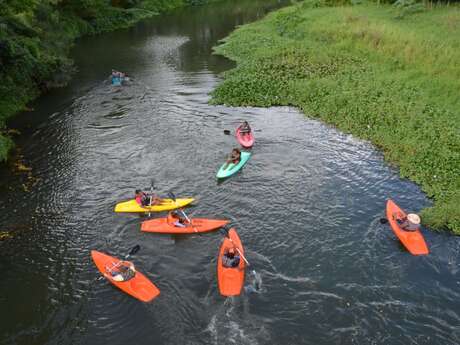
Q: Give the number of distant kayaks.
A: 1